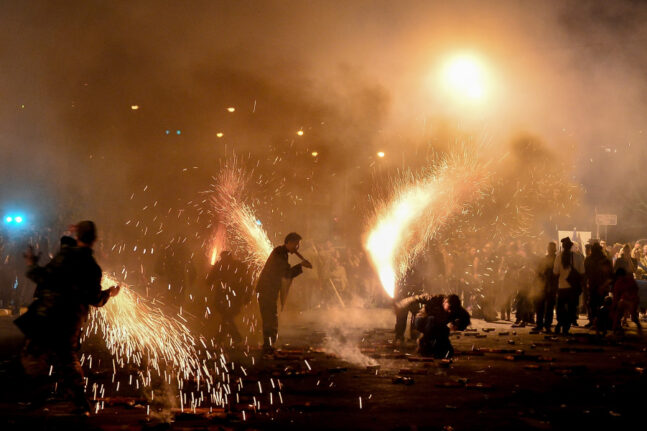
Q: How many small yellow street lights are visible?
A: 6